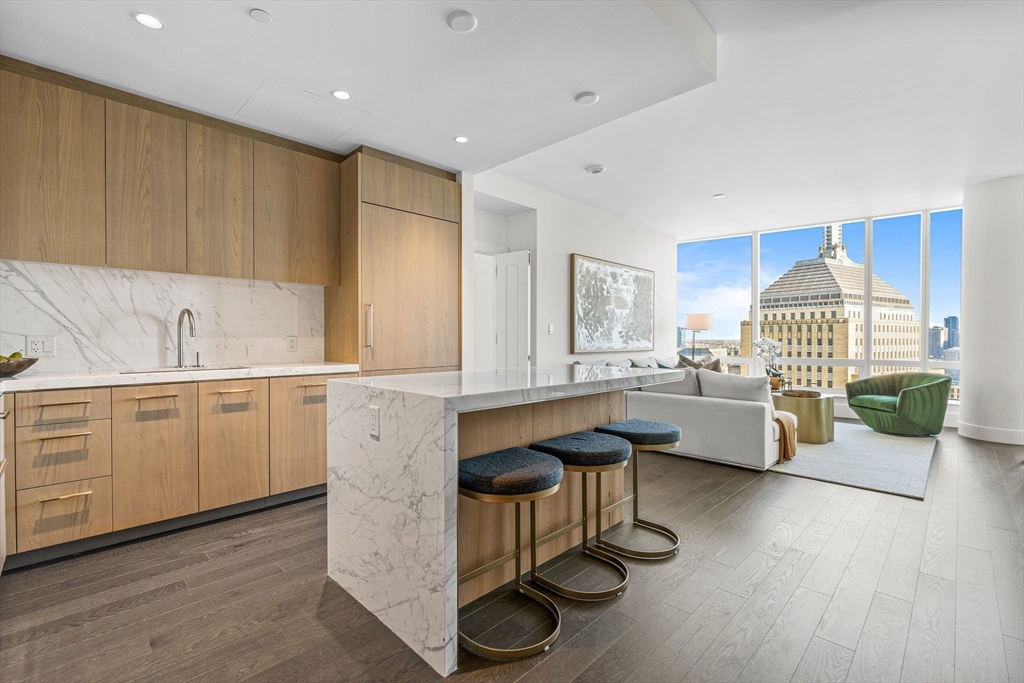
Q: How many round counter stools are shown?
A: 3